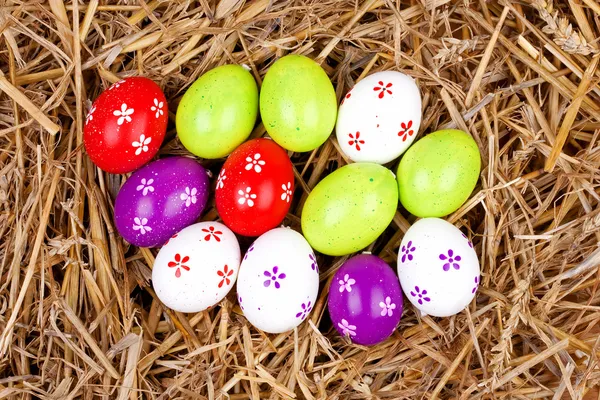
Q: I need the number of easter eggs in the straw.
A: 12